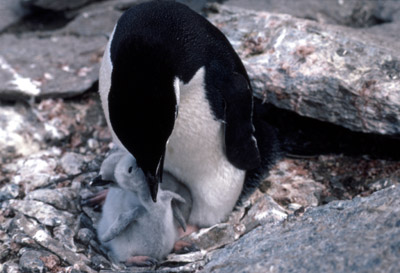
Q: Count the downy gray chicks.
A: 2